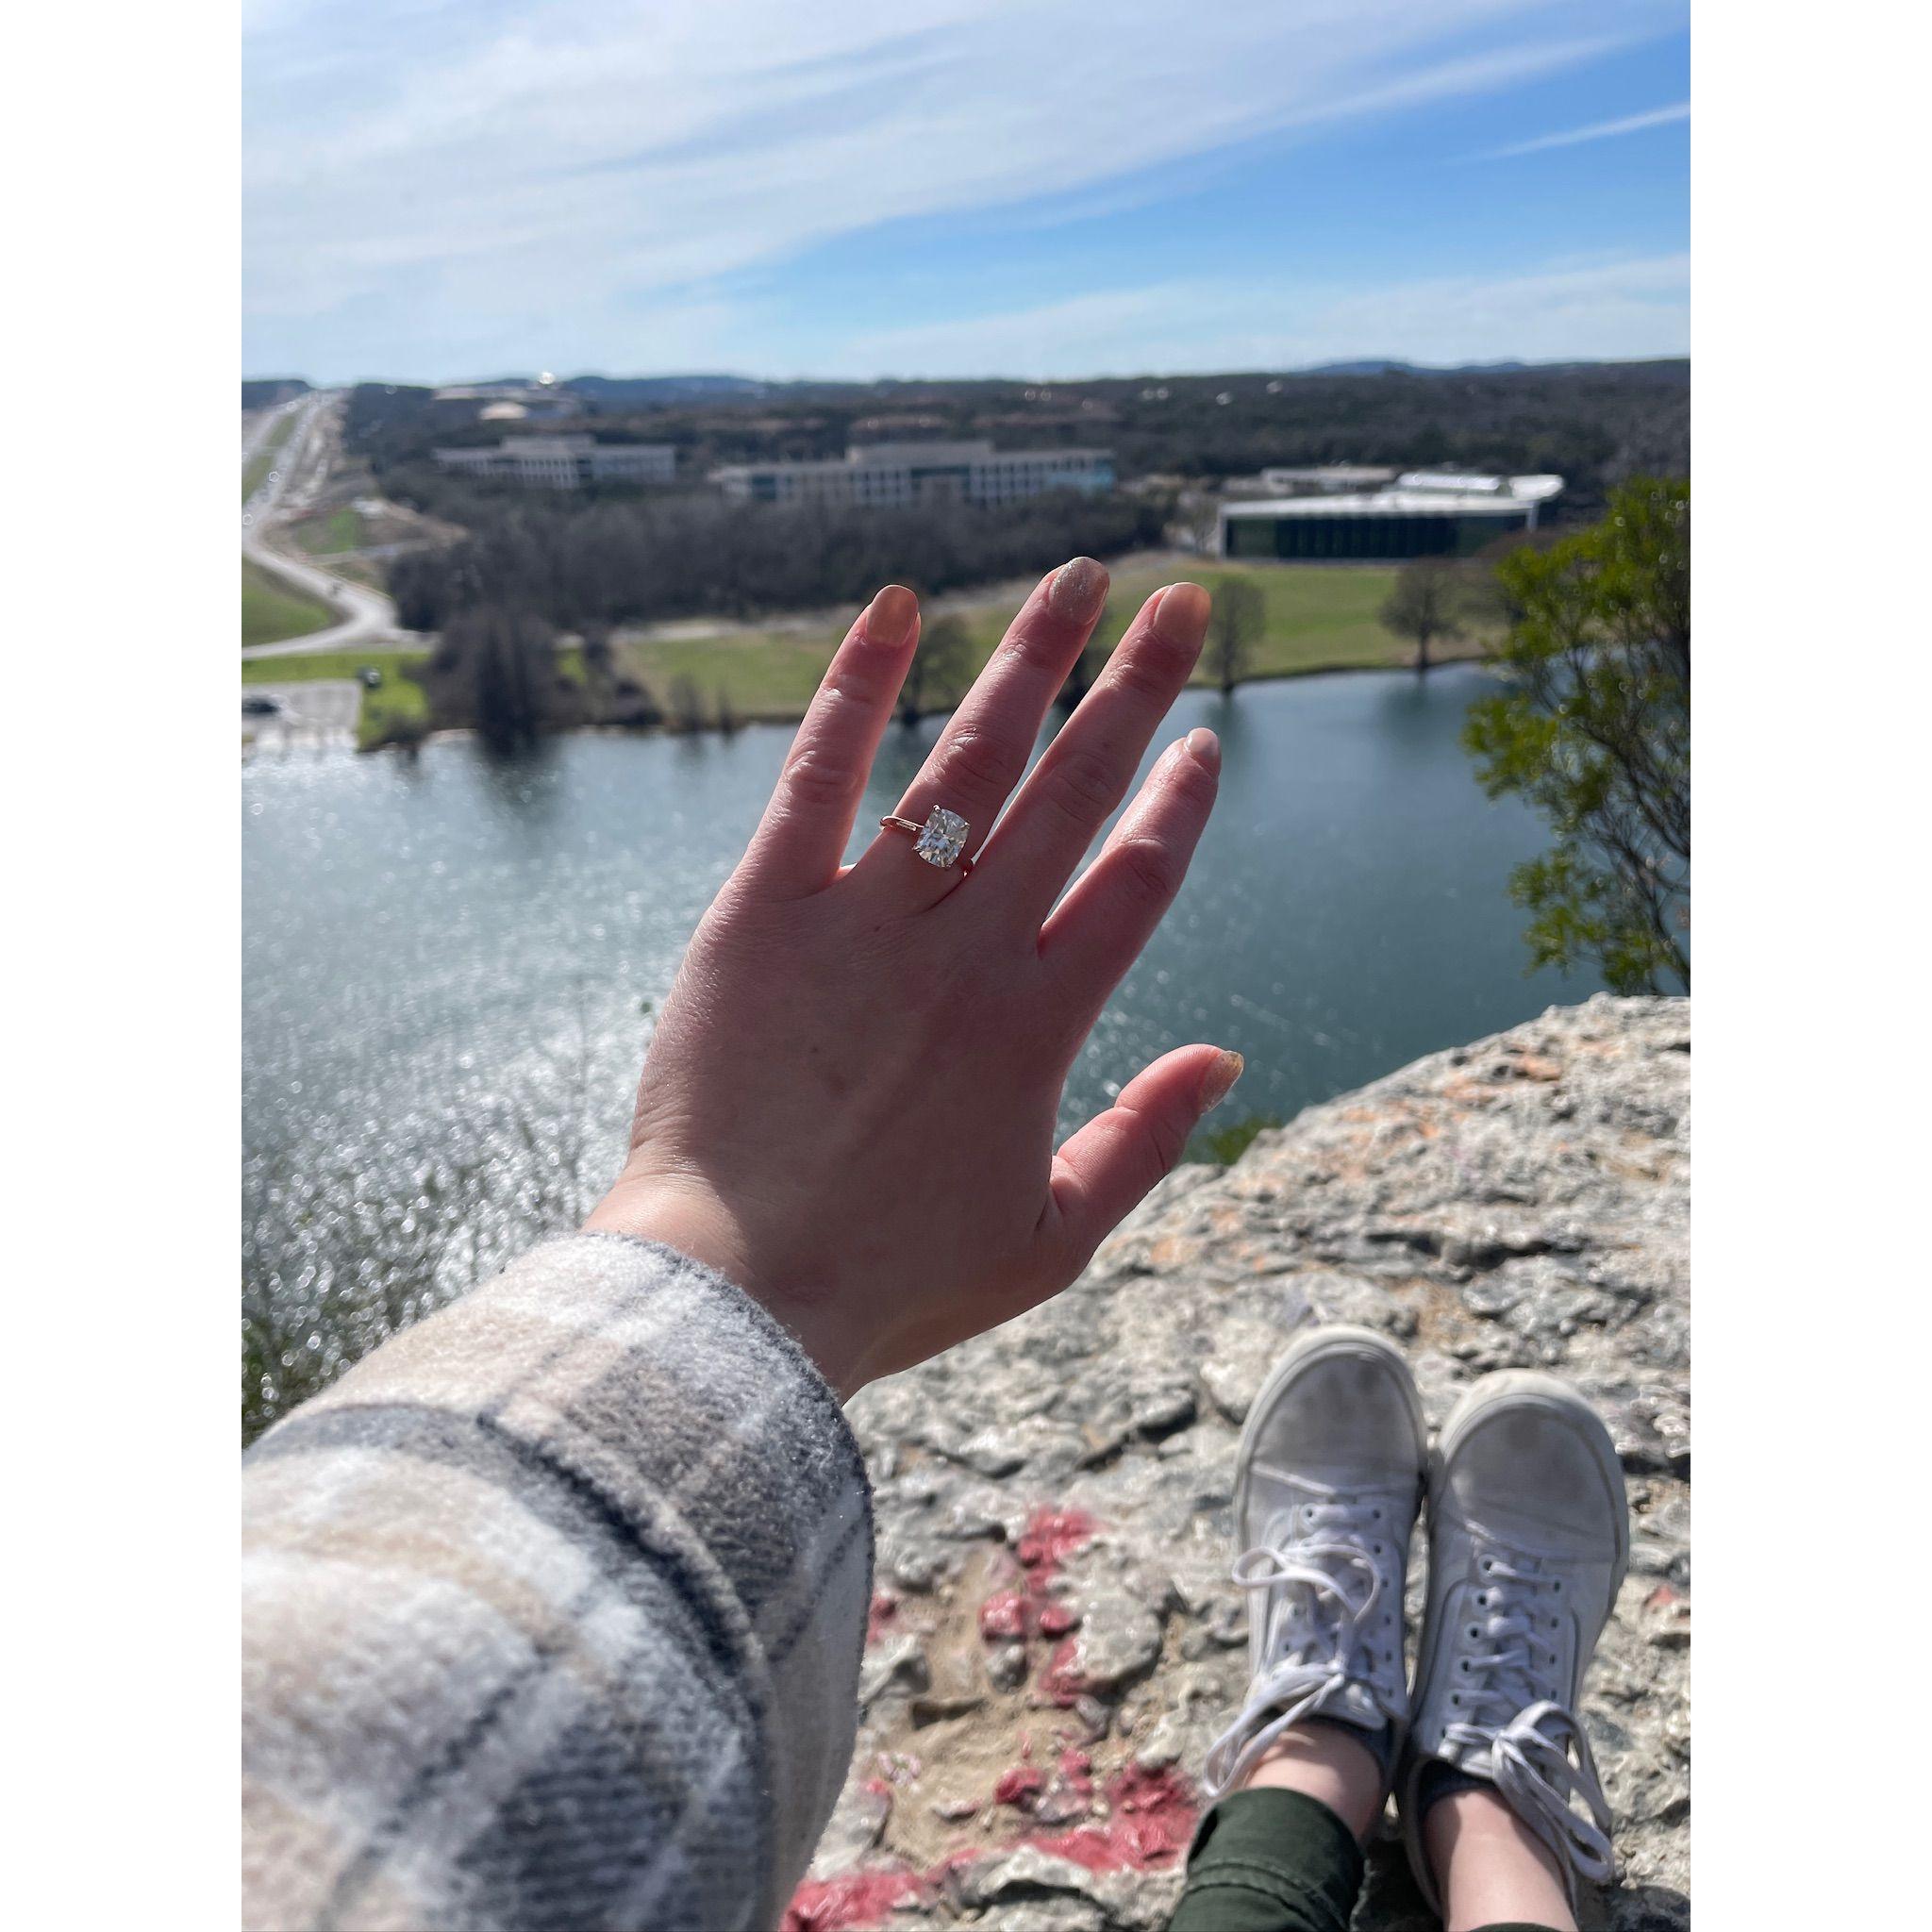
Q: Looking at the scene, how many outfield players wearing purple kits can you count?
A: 0